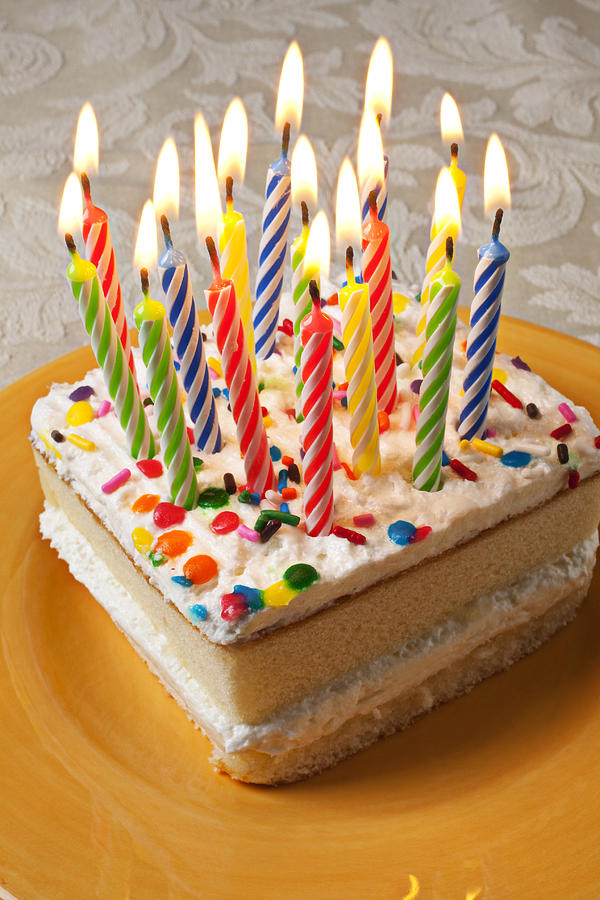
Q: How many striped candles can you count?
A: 15